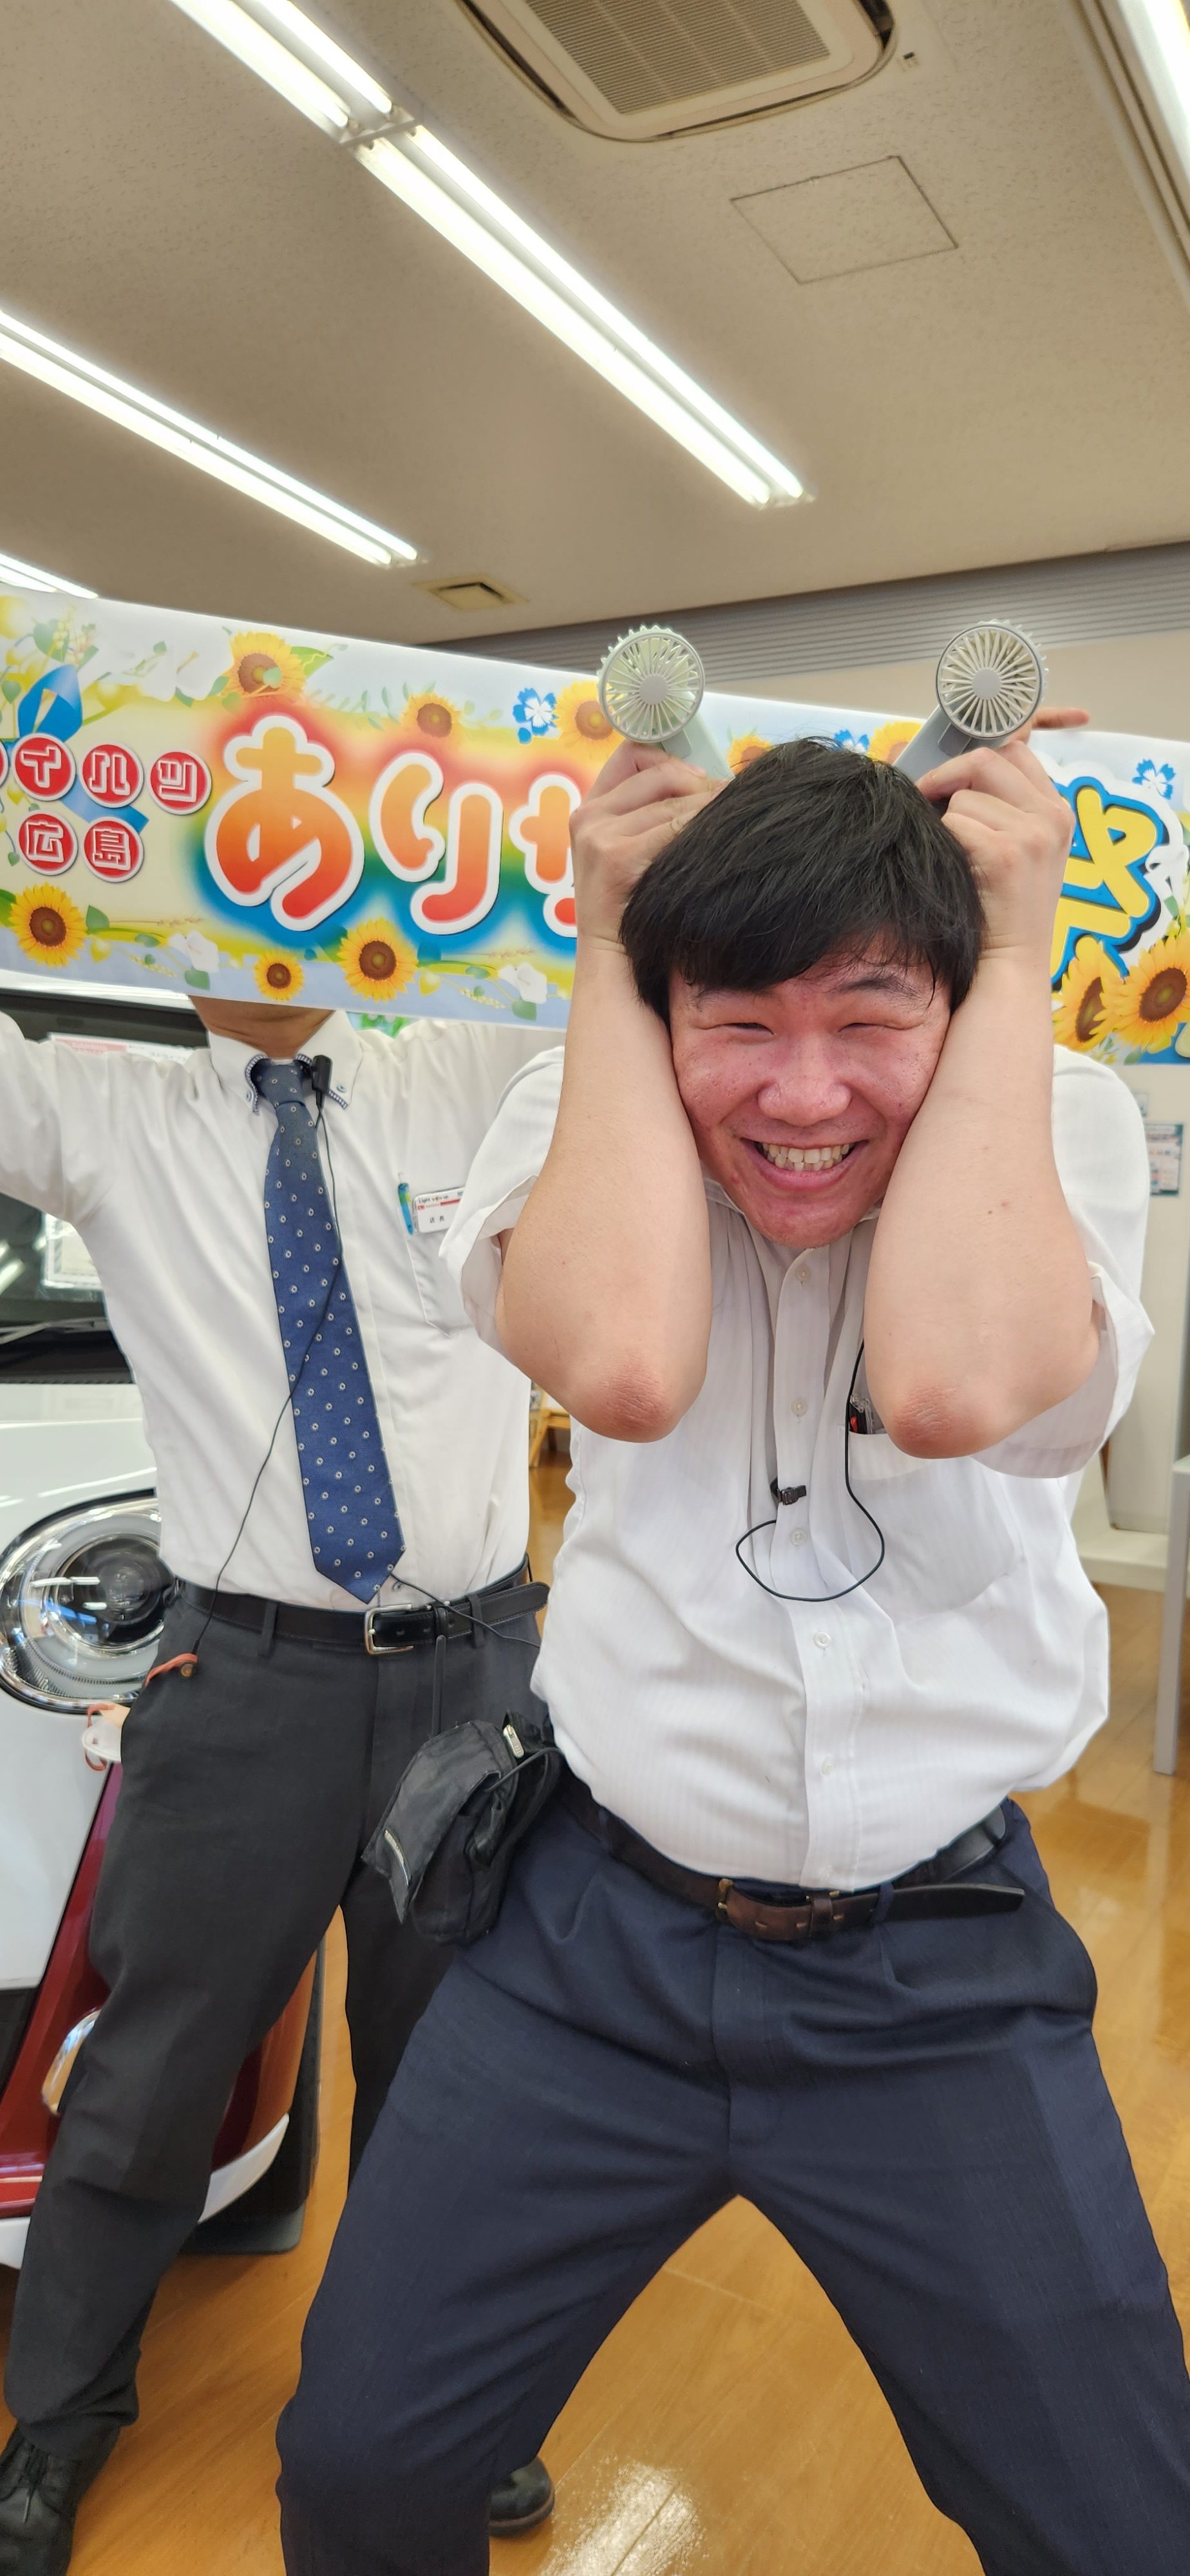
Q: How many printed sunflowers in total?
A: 10